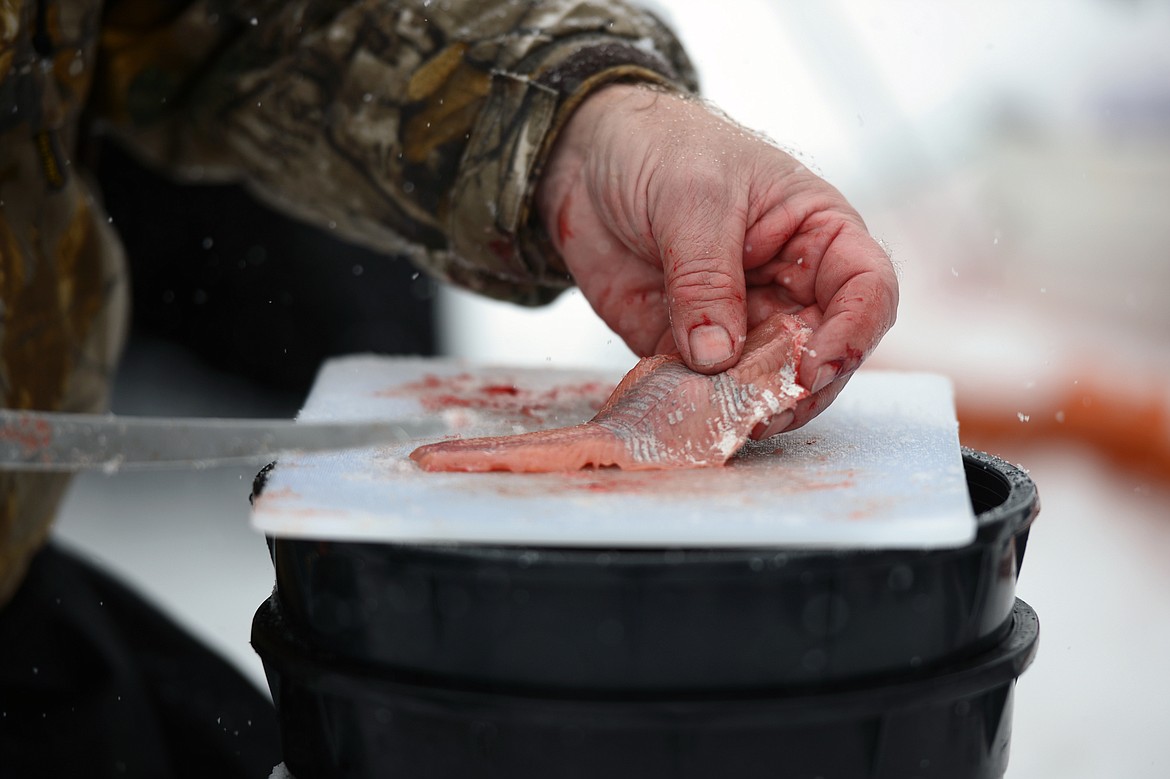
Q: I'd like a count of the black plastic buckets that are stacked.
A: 2